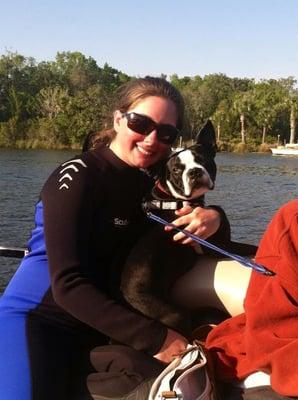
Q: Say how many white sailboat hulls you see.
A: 1